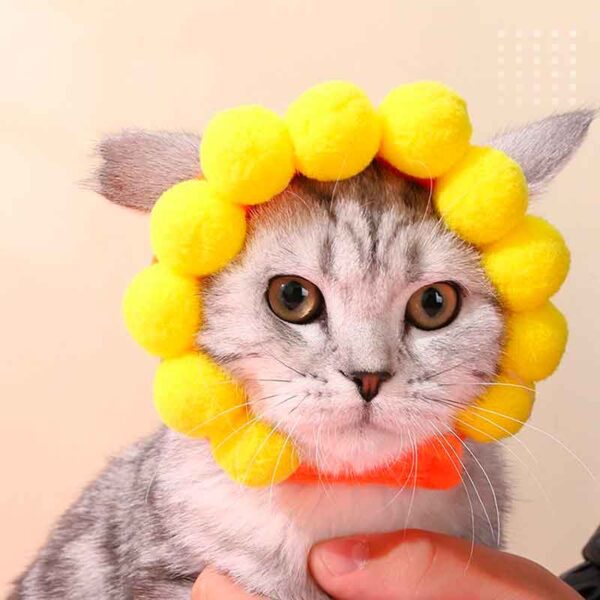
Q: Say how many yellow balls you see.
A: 11